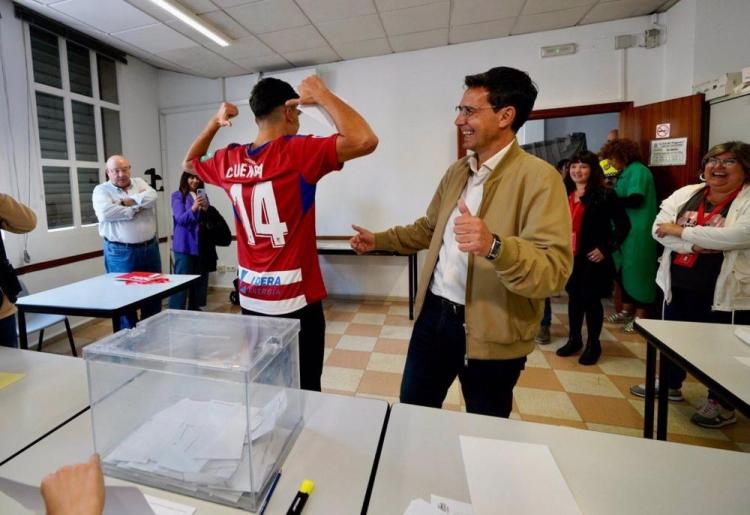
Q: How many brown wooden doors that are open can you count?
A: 1